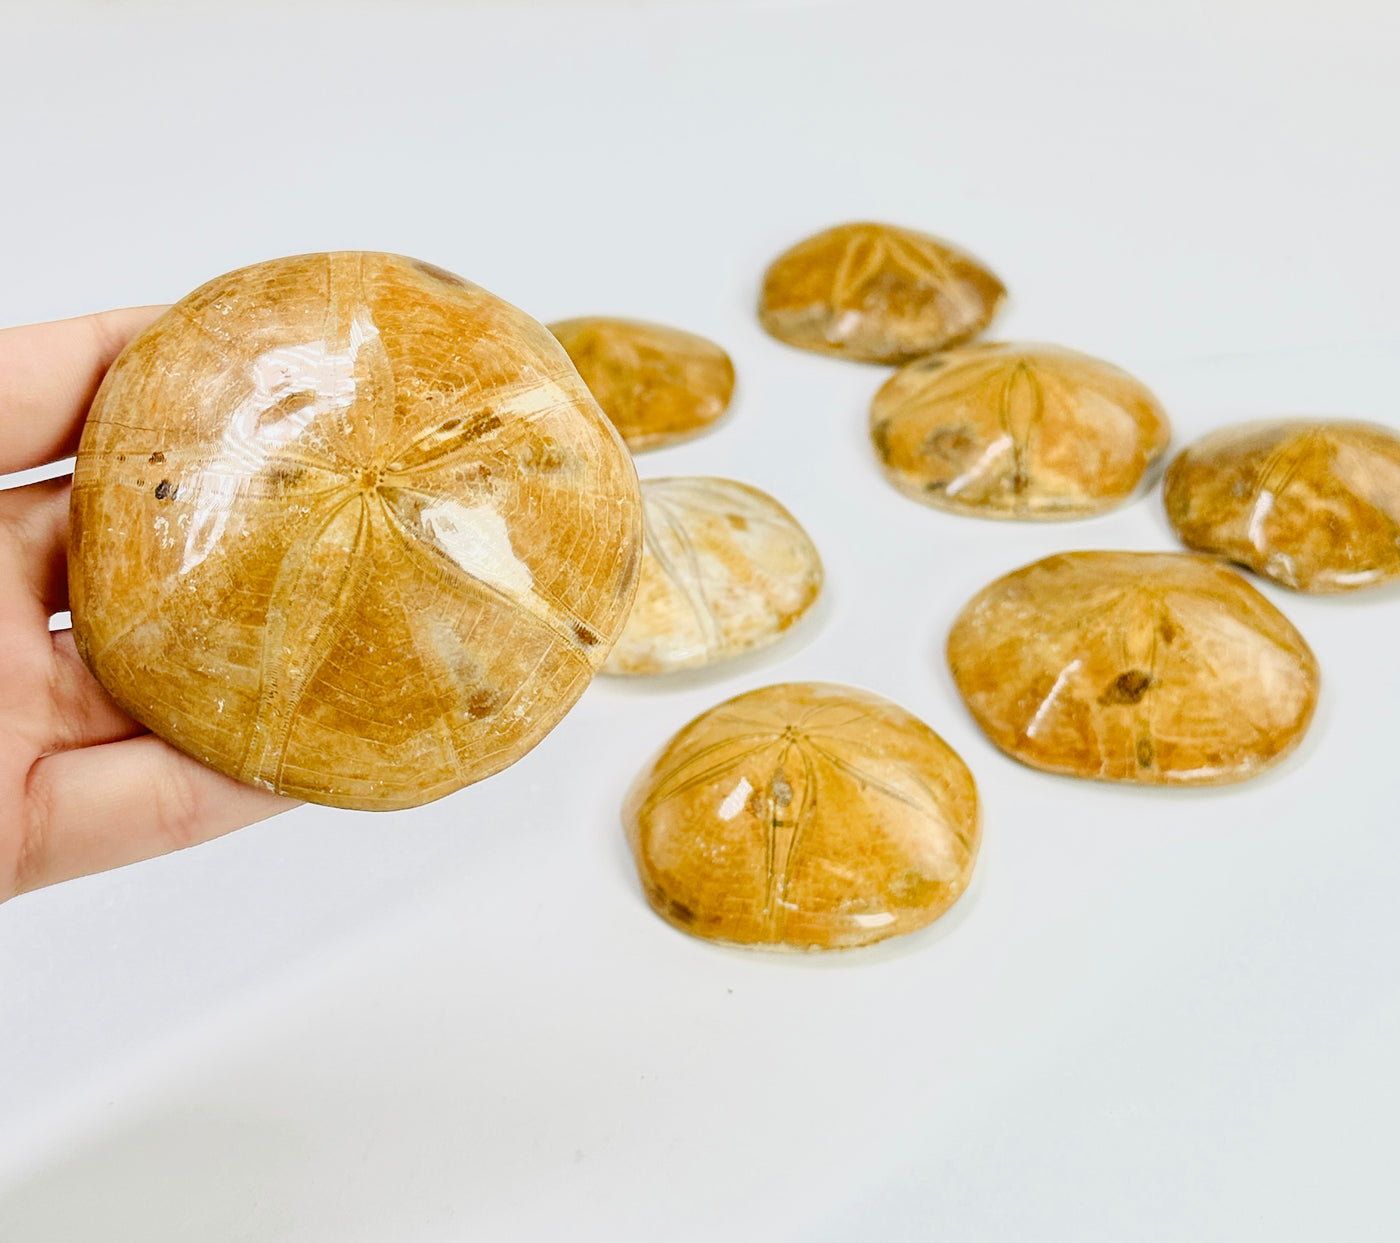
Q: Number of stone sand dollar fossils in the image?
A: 8